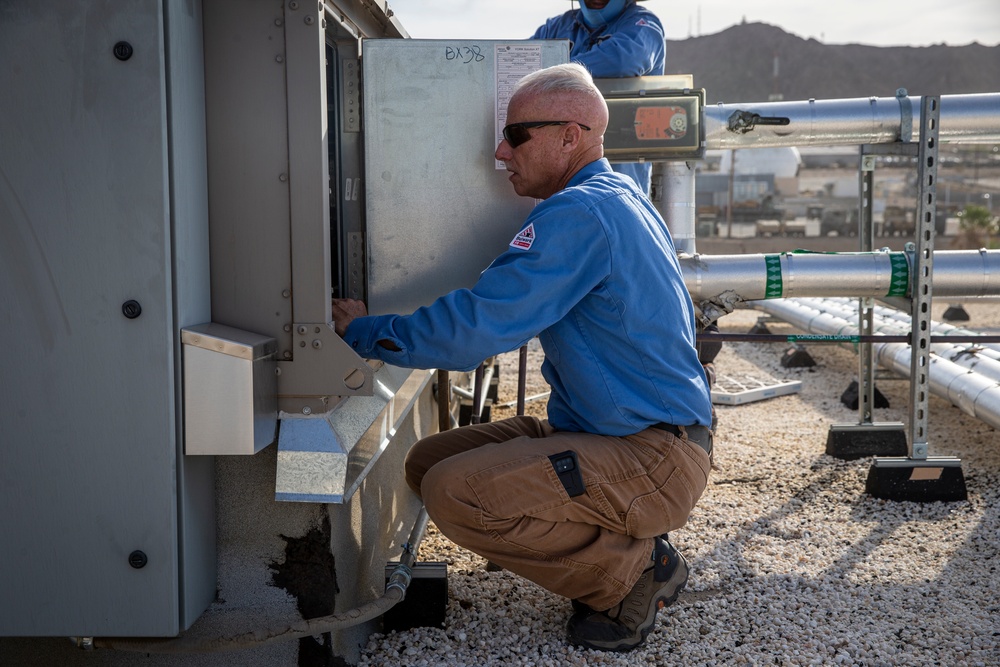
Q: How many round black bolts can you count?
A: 3